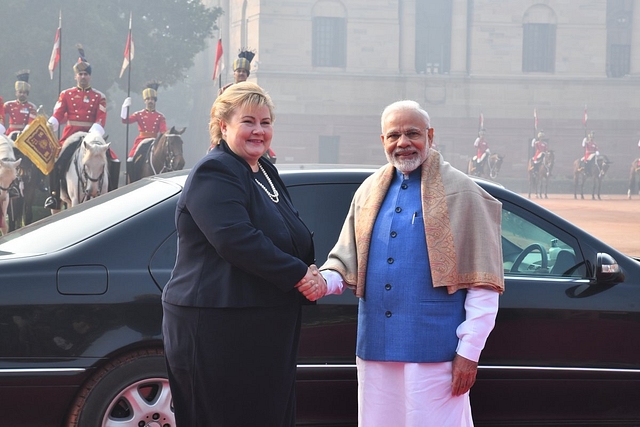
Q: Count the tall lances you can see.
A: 6